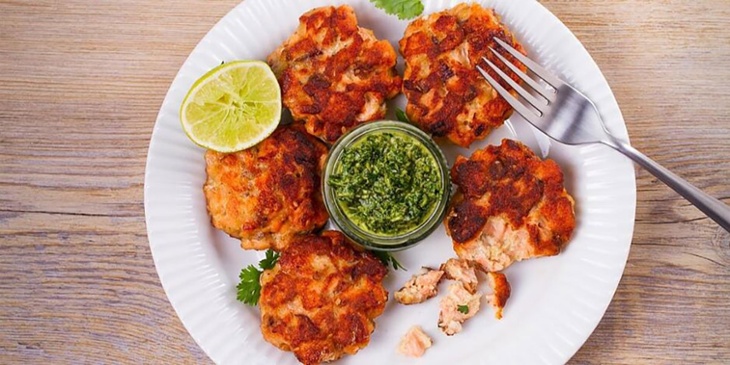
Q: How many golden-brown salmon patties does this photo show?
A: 5